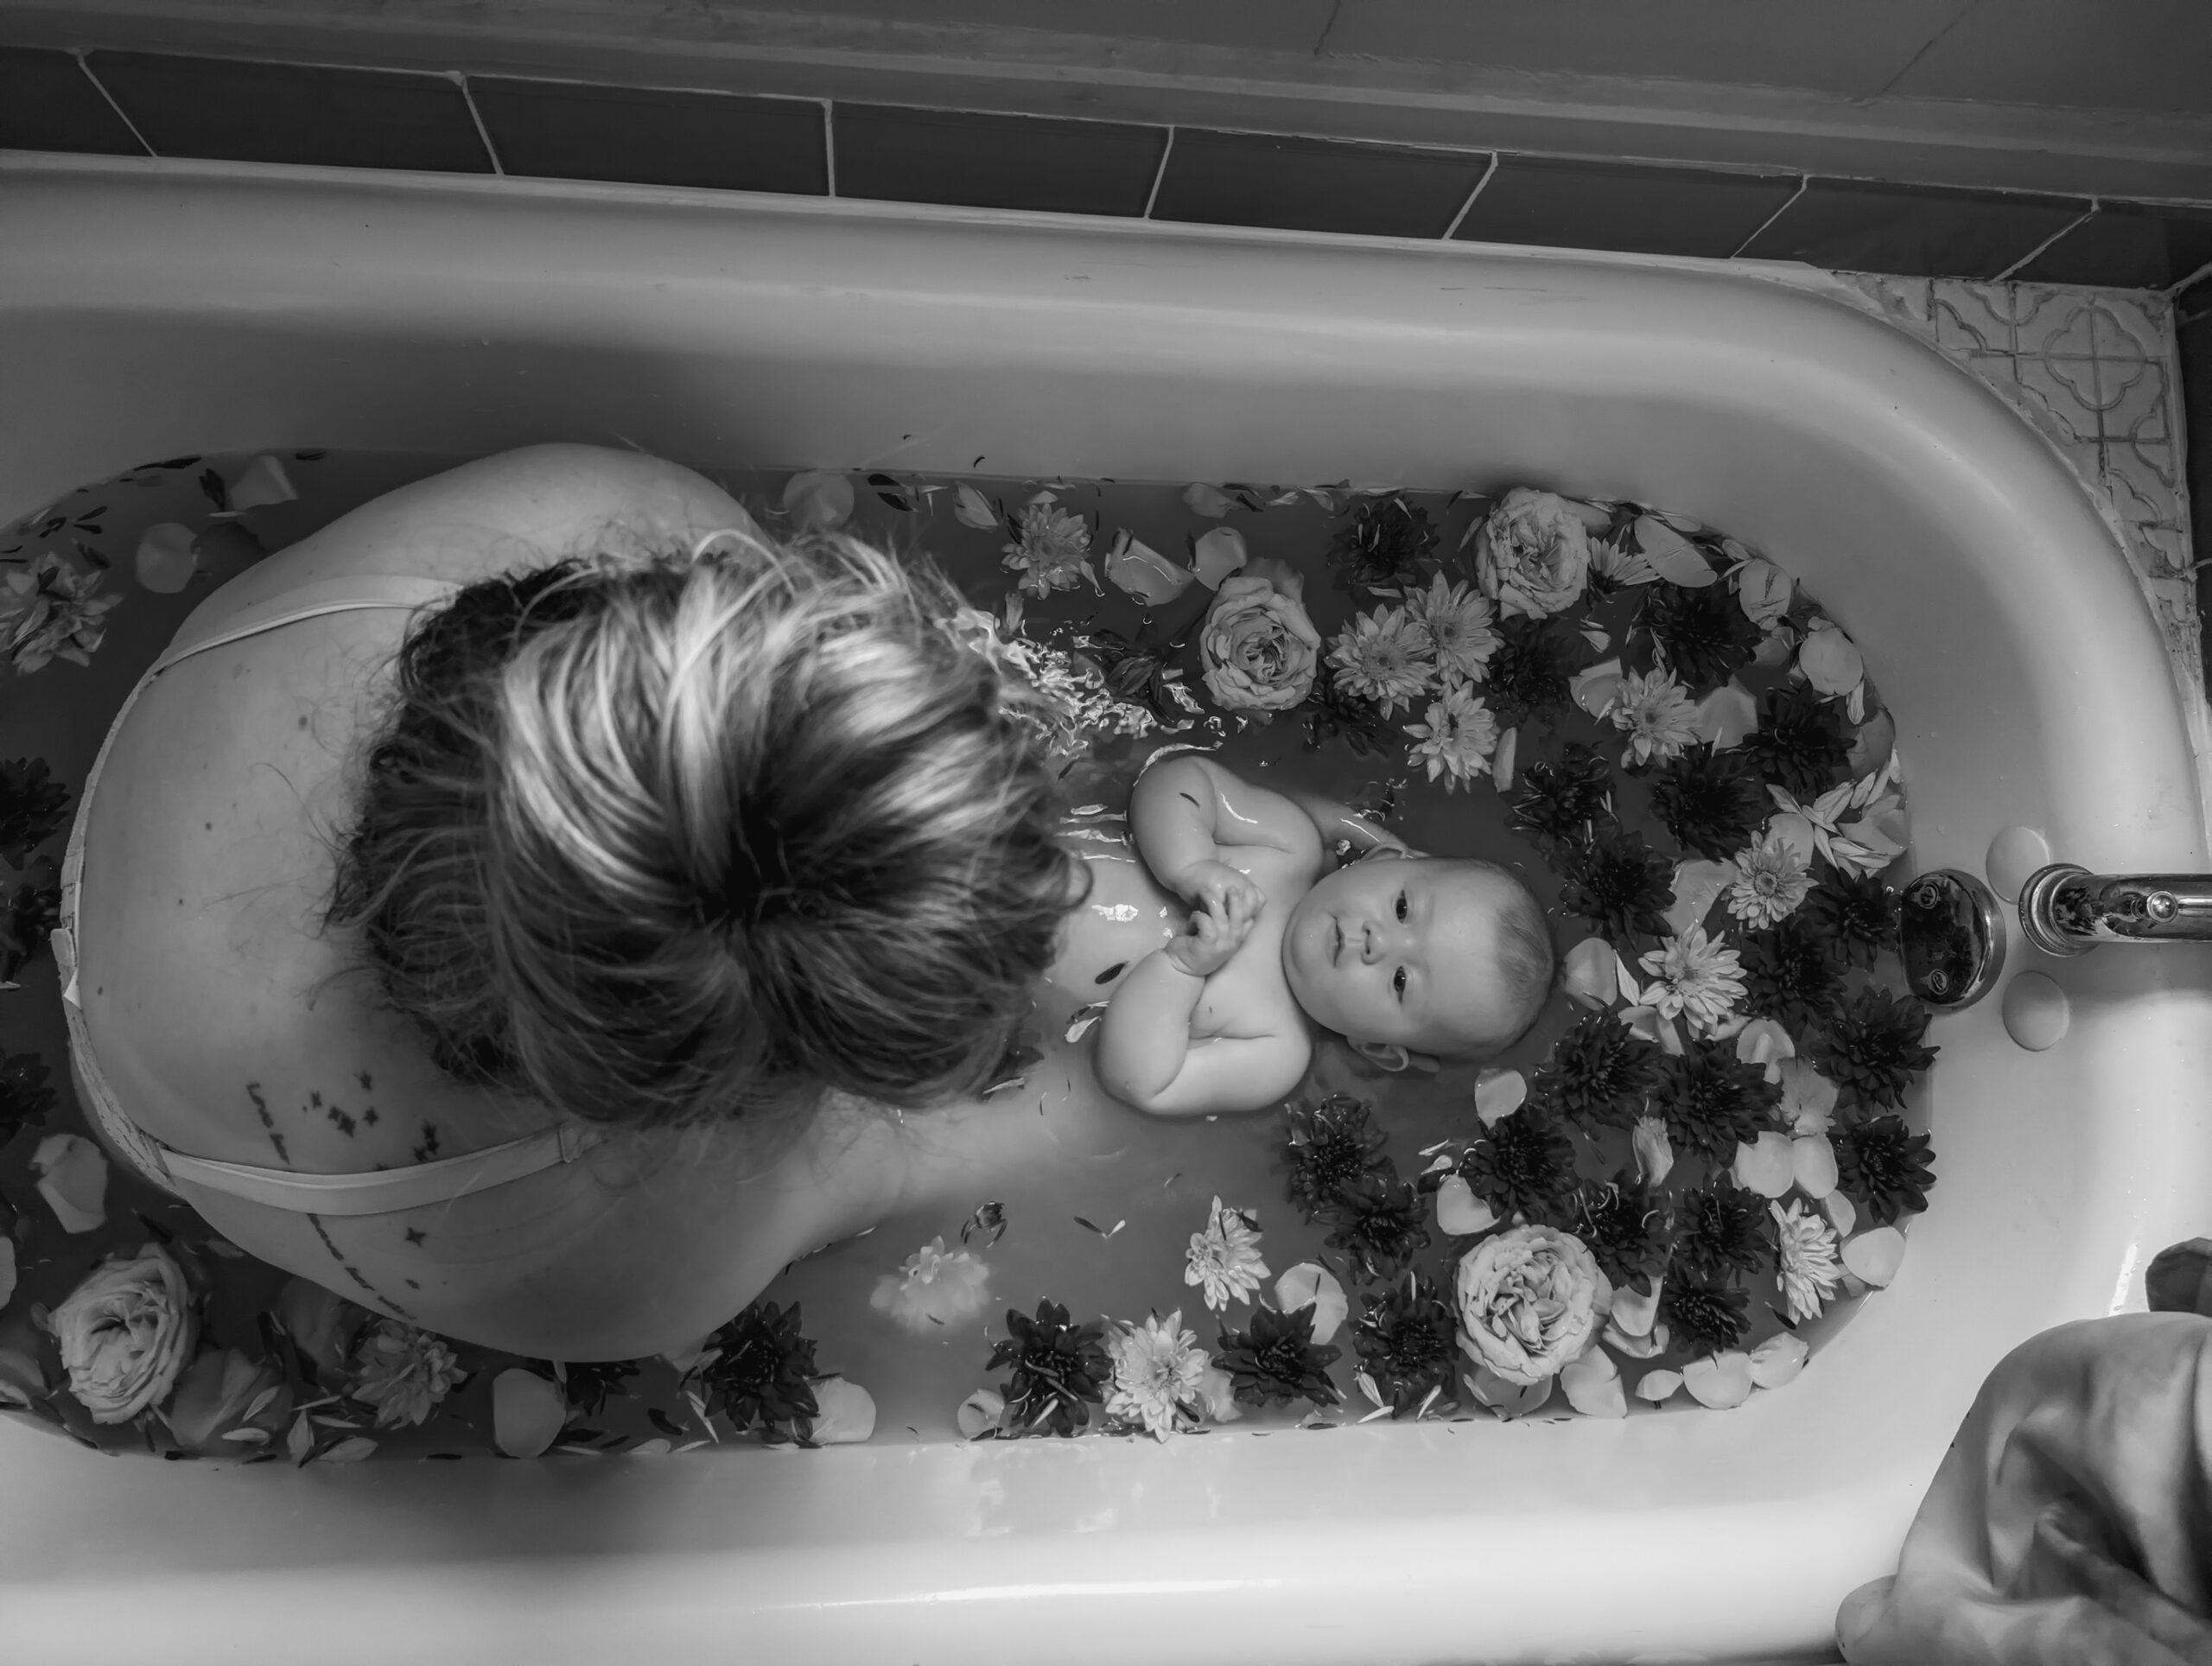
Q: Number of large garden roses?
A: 4